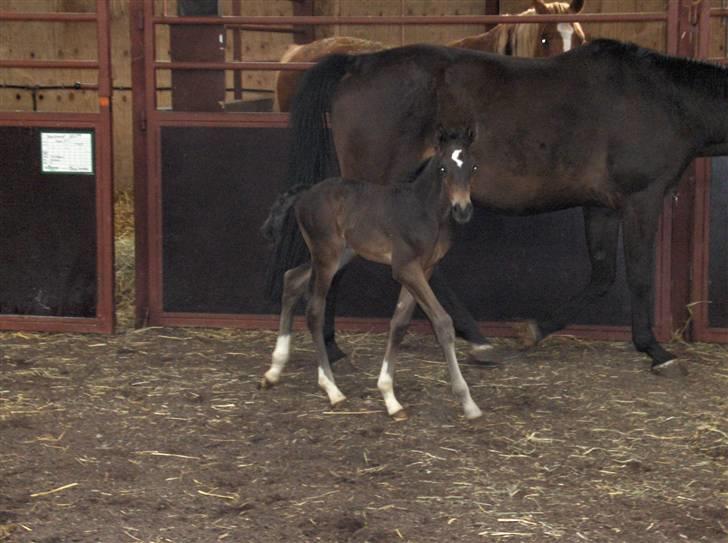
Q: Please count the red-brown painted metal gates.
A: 3